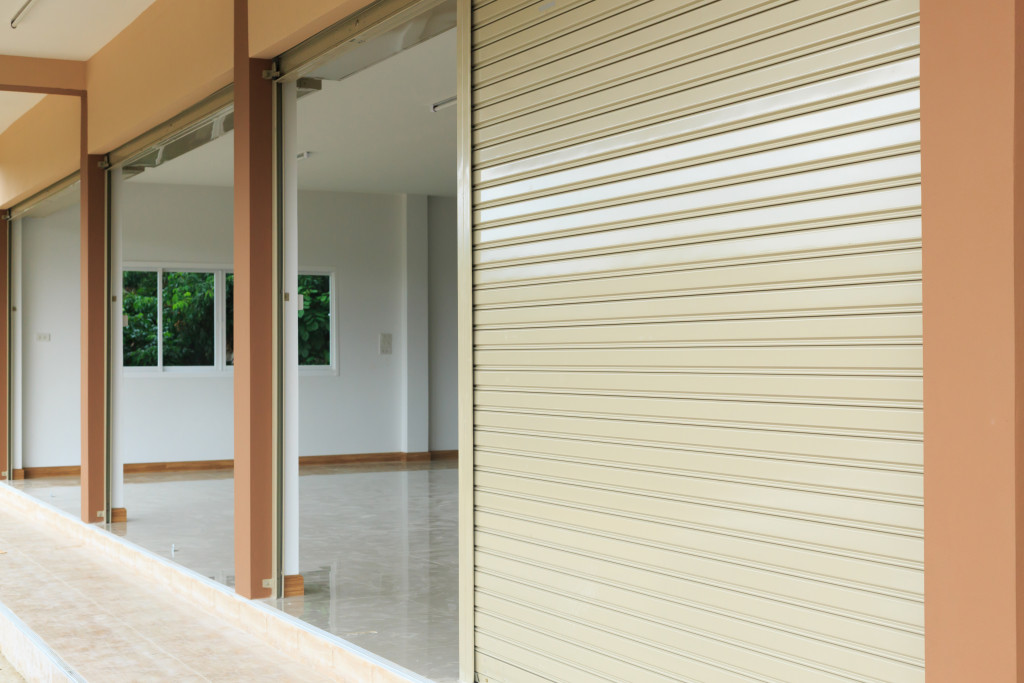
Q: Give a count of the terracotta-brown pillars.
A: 4